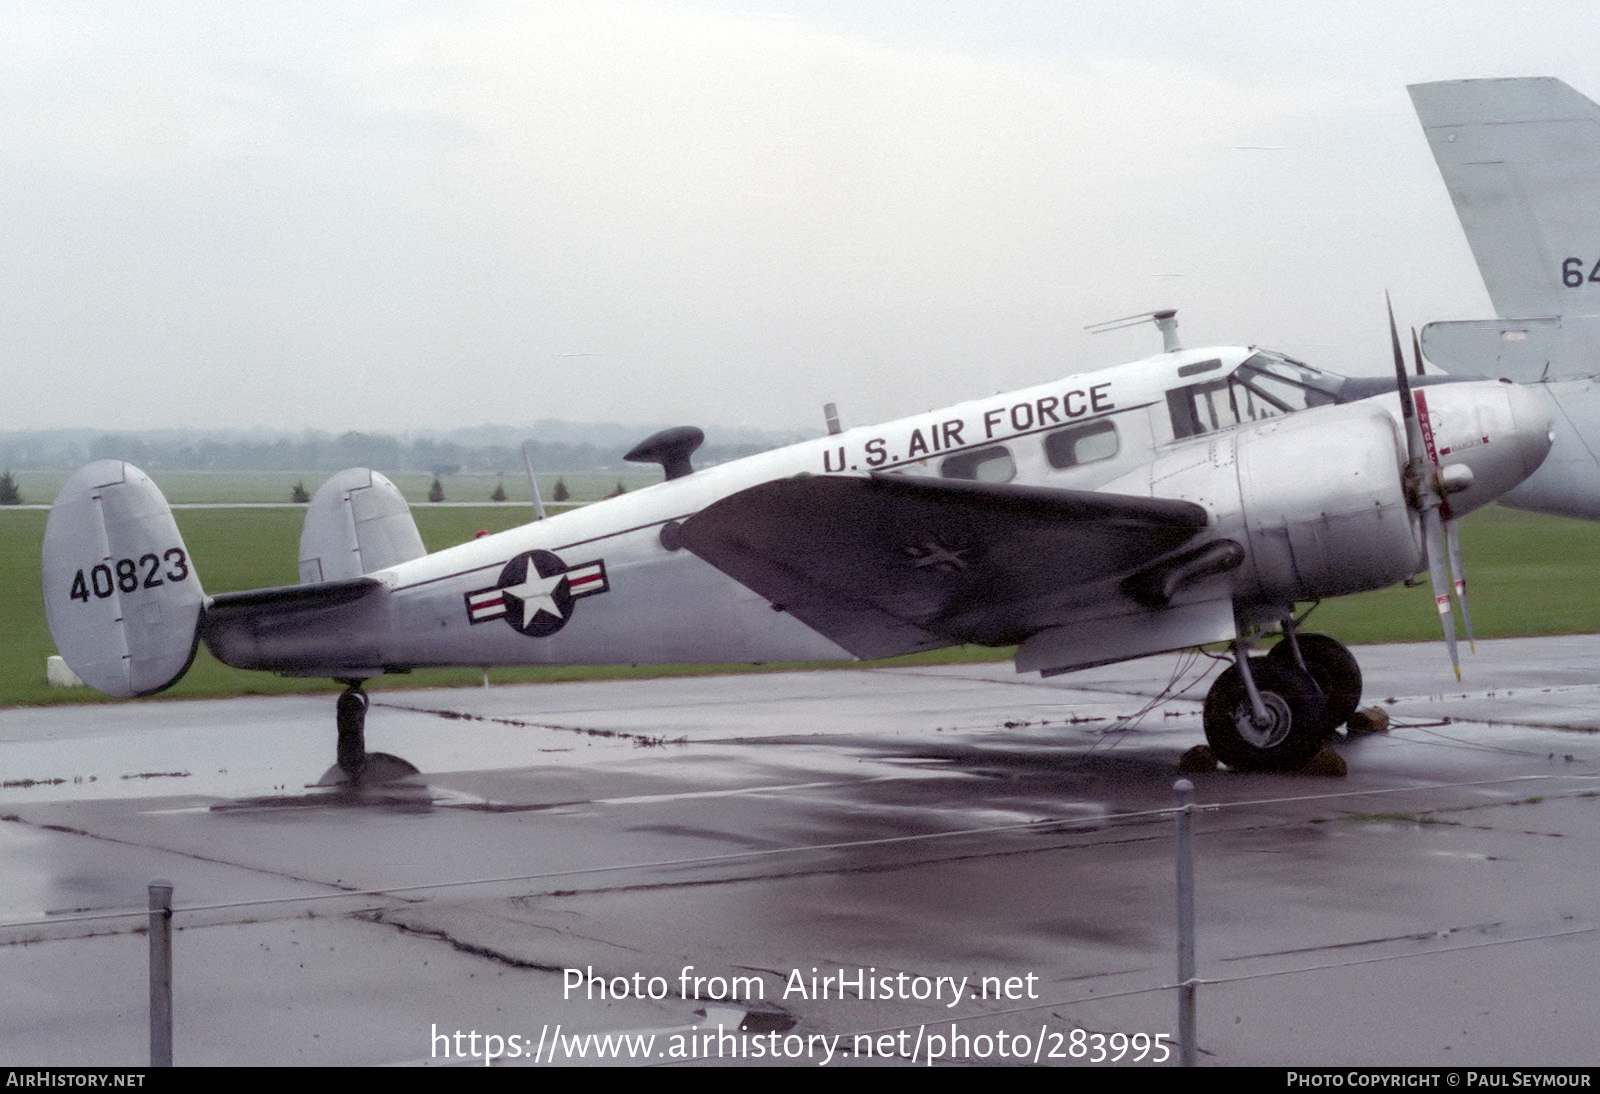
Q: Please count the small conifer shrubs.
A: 6